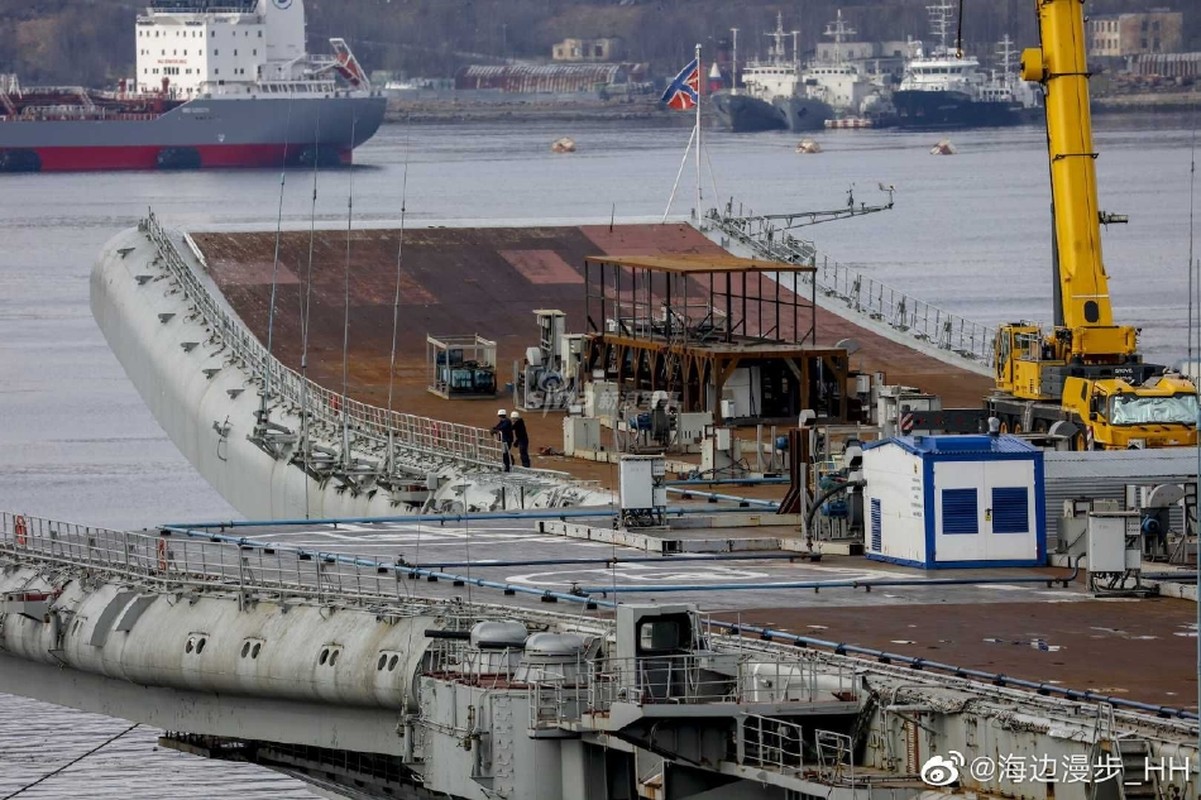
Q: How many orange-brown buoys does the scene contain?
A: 3